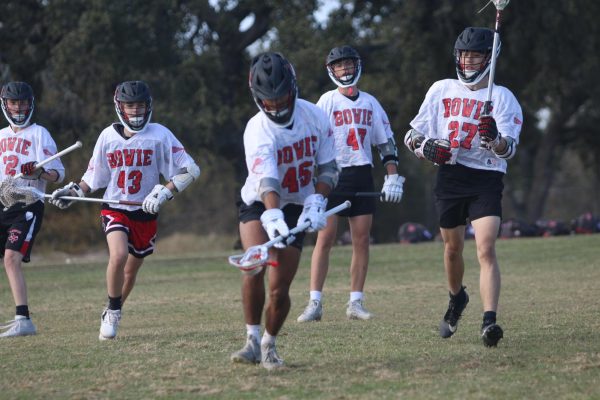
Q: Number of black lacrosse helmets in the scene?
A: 5